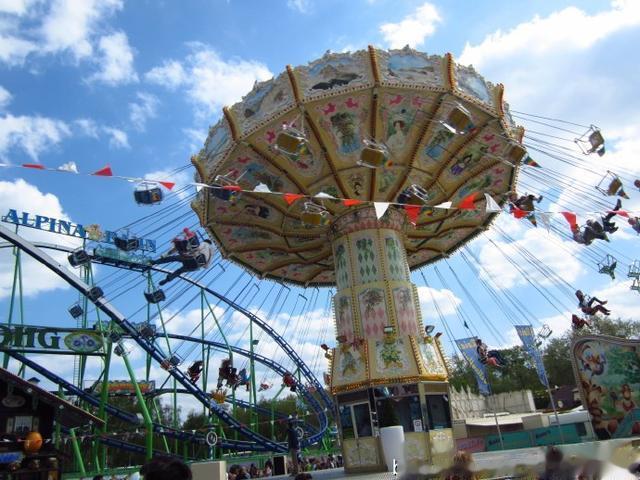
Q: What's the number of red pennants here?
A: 11